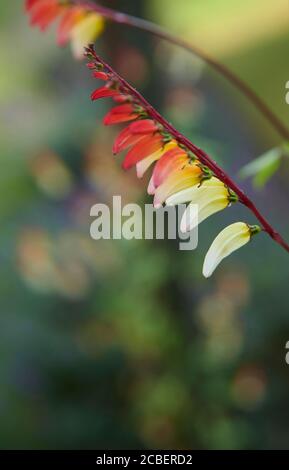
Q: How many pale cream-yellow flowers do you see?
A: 3